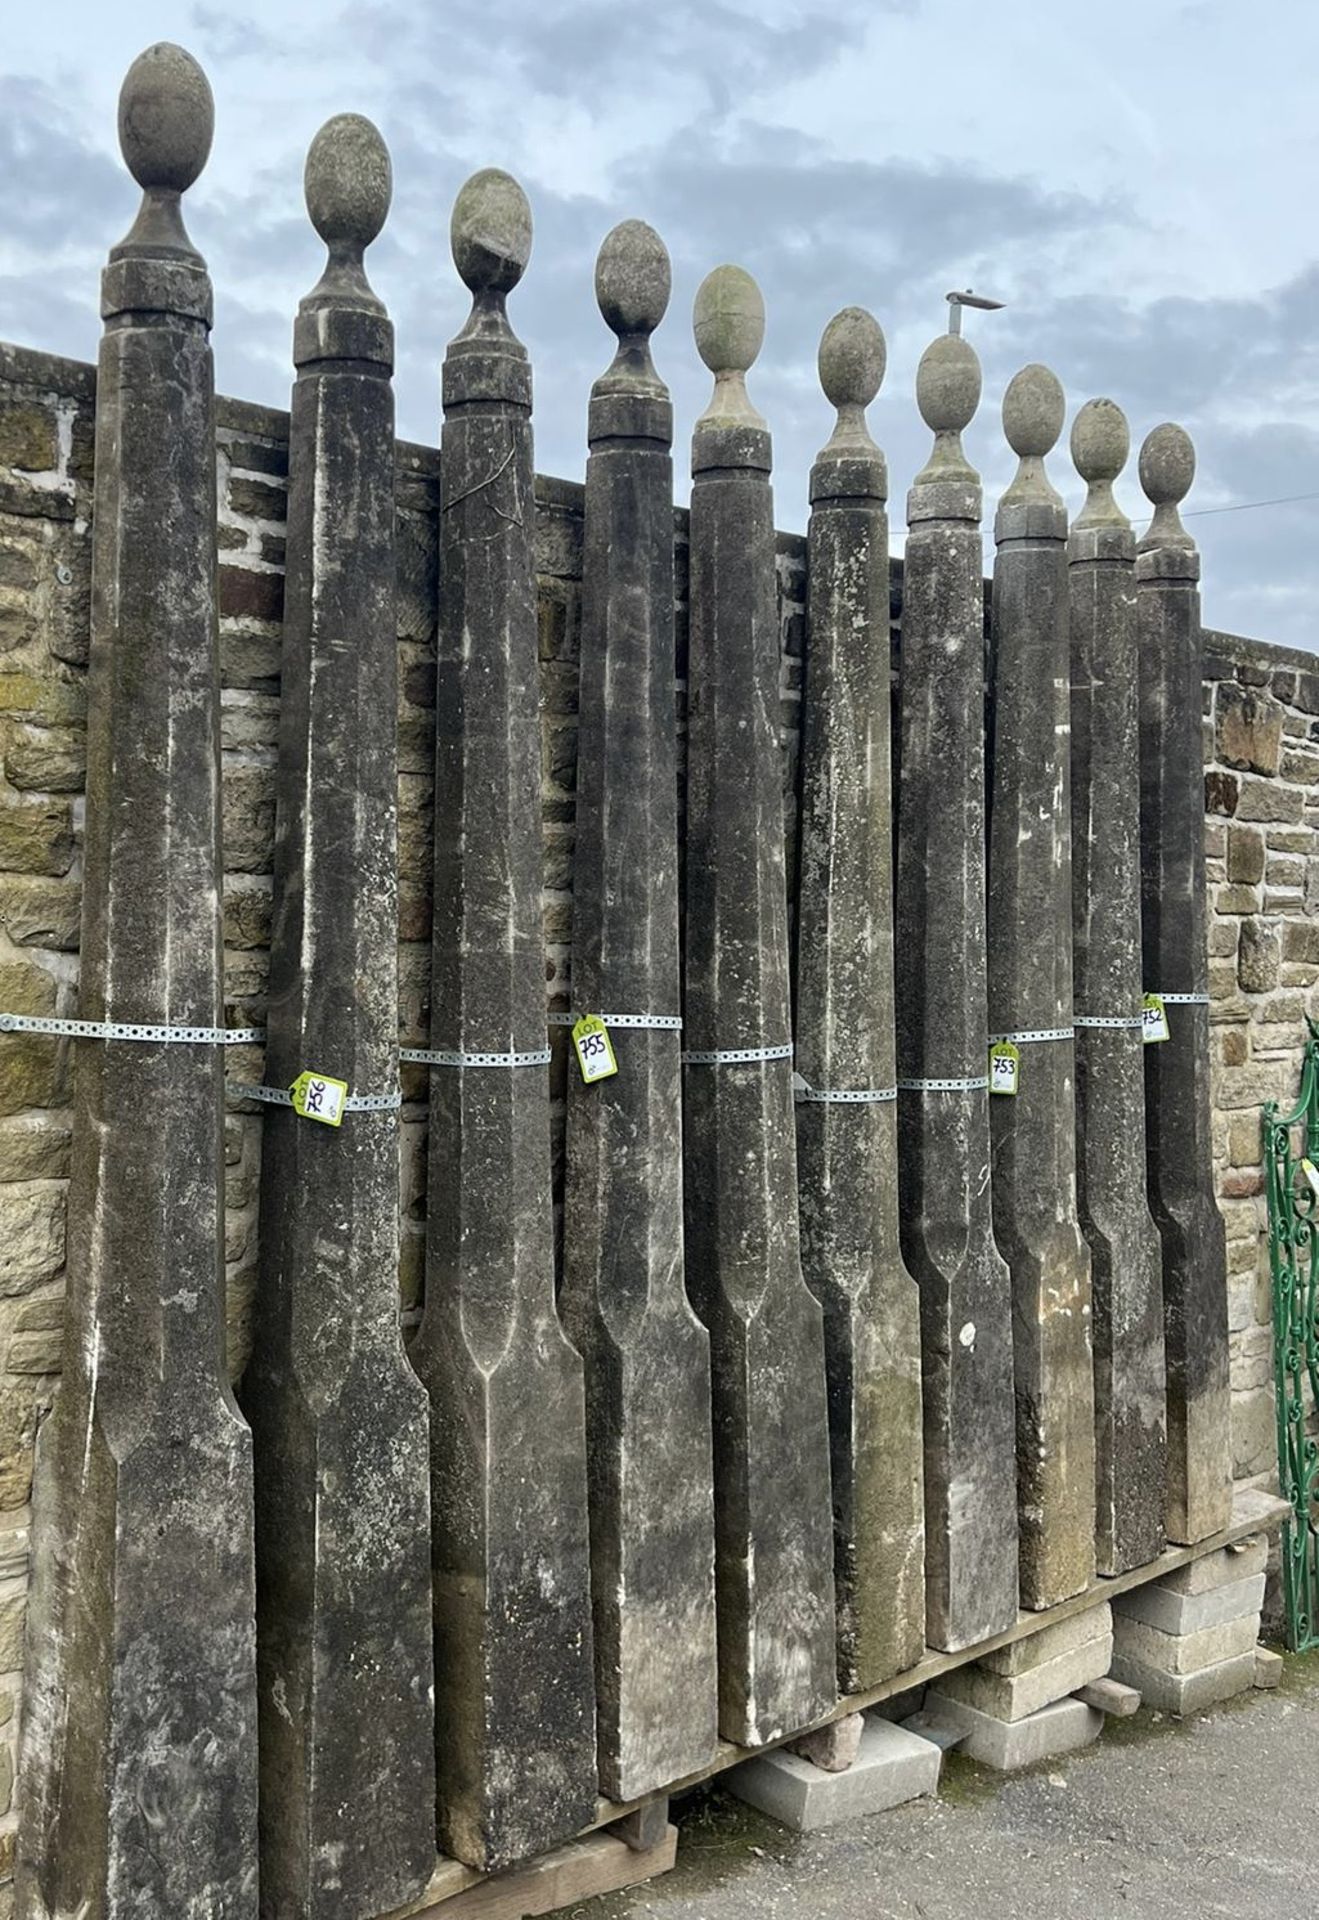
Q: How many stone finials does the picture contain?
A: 10